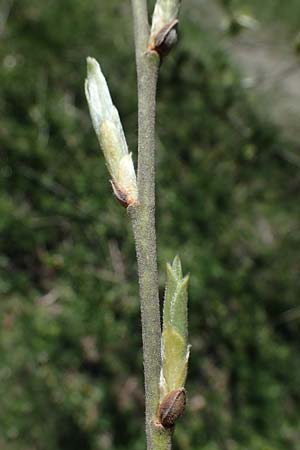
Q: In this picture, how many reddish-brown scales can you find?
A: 3